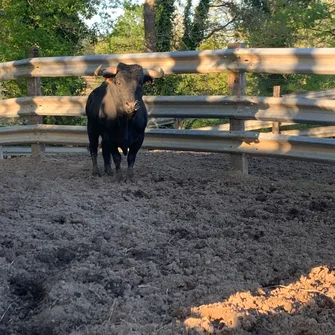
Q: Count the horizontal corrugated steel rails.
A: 3